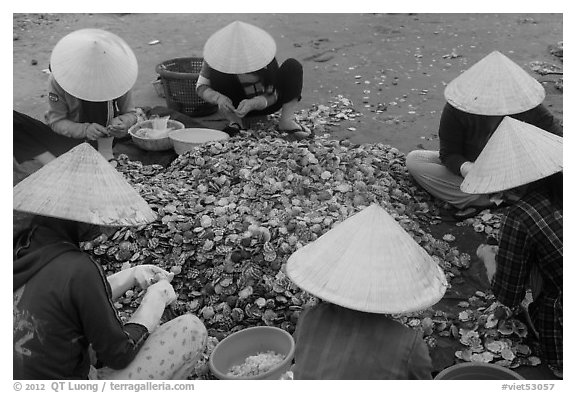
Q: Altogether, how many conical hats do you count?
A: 6